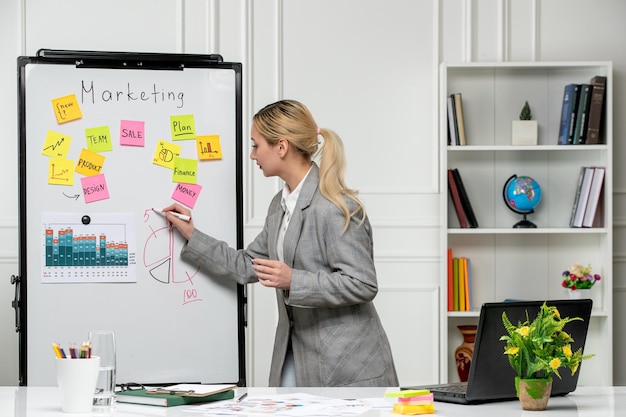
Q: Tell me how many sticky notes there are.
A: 12